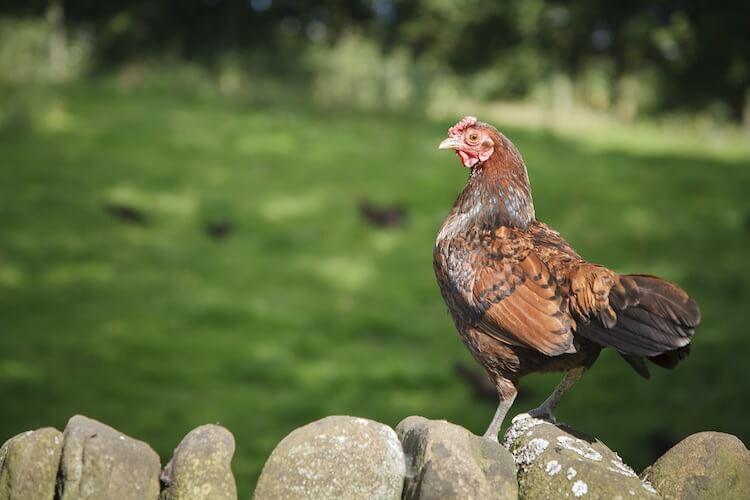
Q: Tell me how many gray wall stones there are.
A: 7